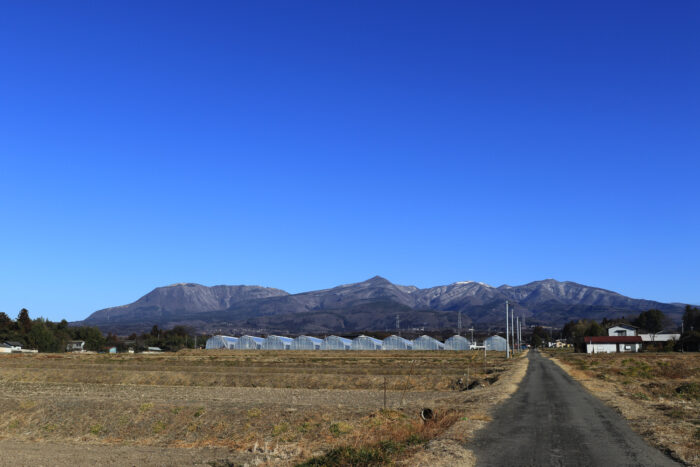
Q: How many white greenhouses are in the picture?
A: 10